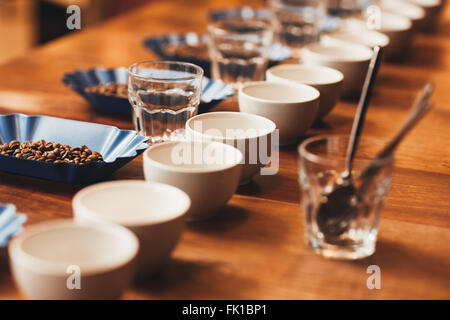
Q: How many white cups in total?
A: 11